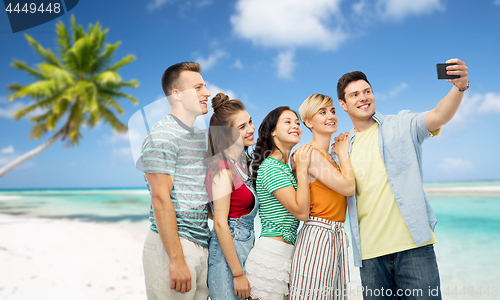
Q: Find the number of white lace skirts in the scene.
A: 1